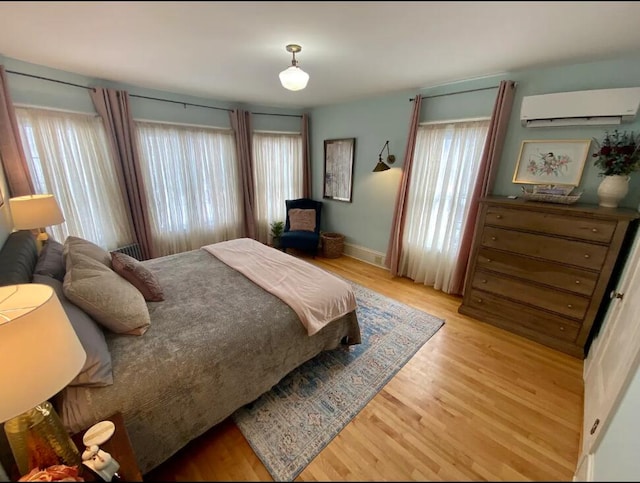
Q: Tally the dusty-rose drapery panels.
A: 6